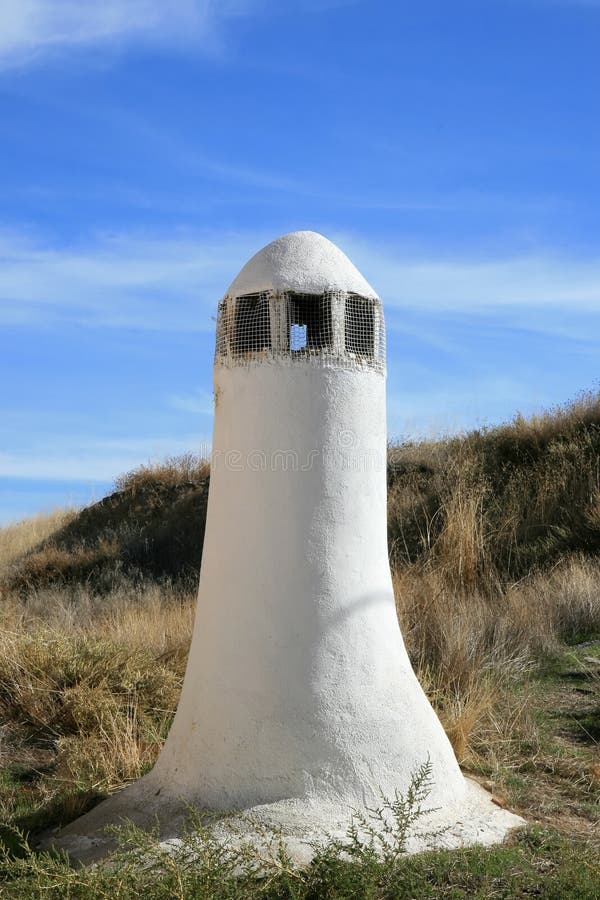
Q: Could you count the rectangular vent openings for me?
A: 3